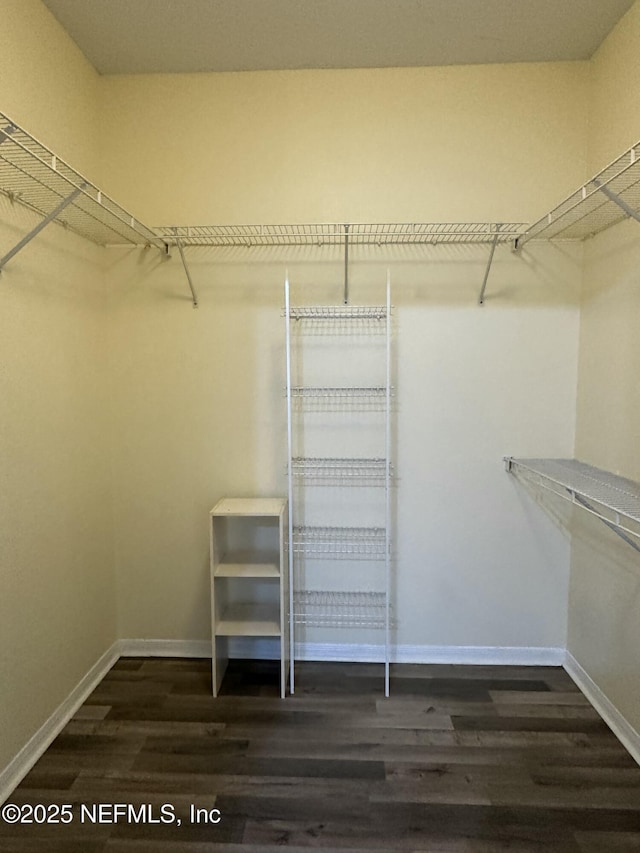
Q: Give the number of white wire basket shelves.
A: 5